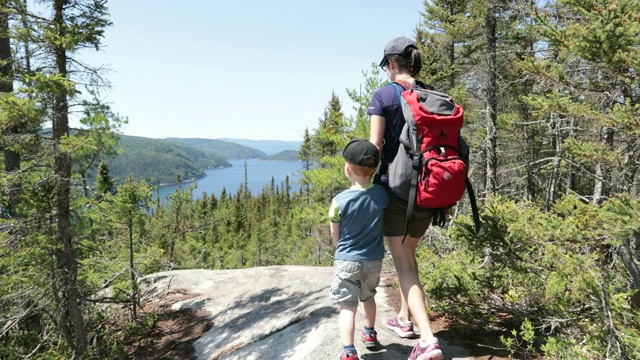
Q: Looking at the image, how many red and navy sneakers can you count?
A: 2